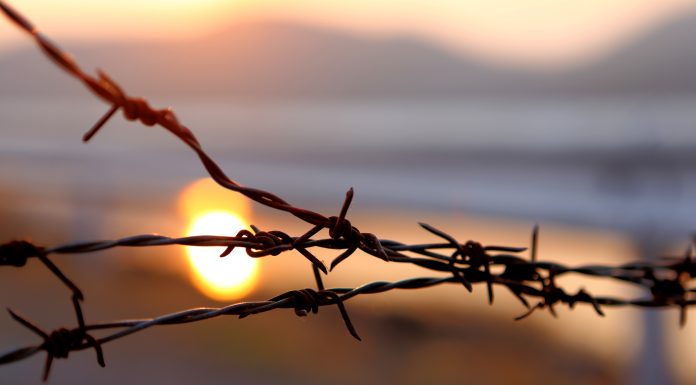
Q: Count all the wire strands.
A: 3